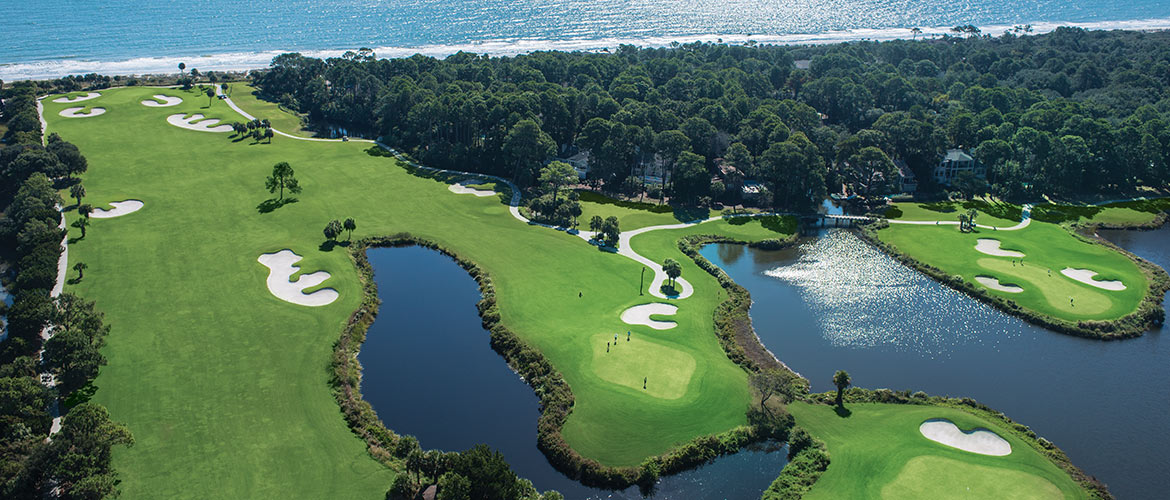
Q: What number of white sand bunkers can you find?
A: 12